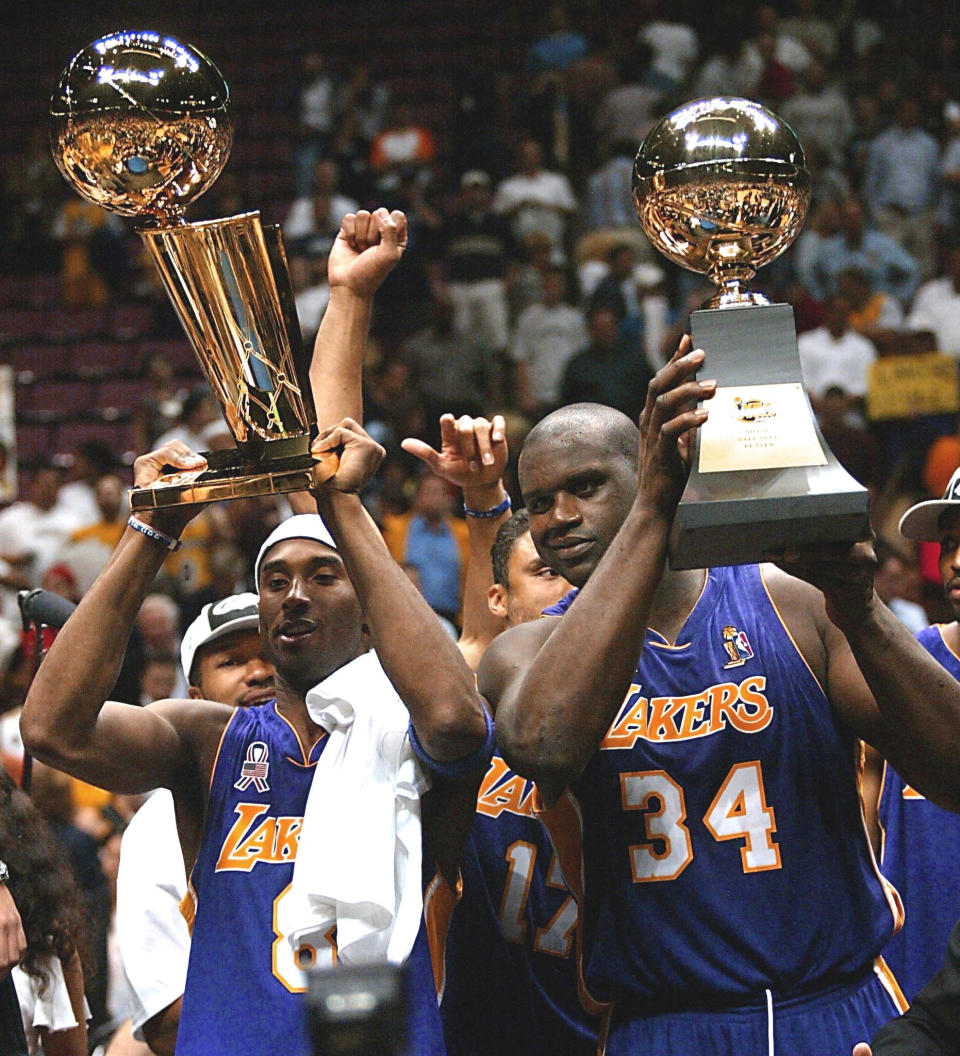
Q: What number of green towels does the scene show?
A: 0